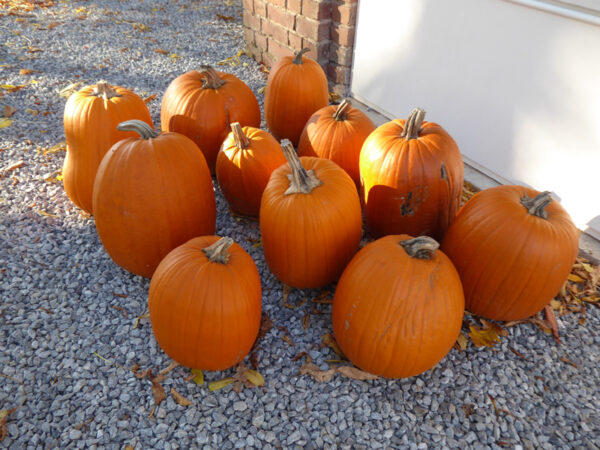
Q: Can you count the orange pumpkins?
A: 11